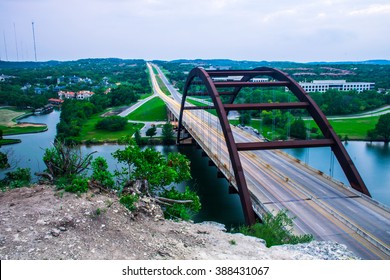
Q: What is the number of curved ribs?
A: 2